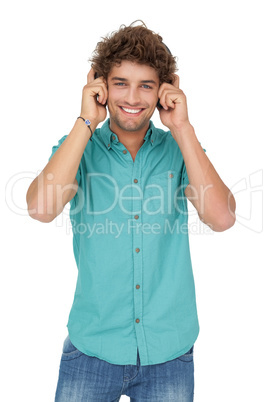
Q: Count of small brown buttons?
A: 10